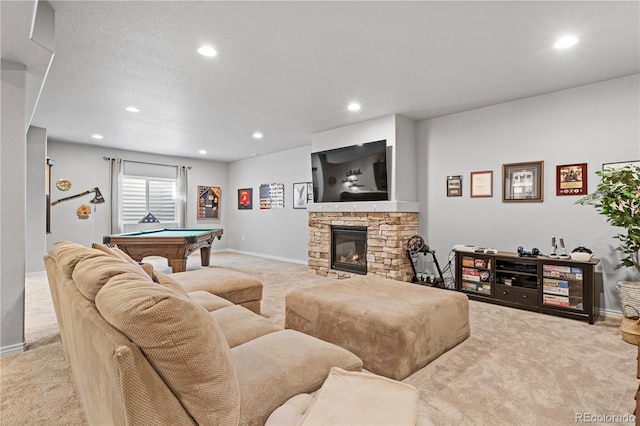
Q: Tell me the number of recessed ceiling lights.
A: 7